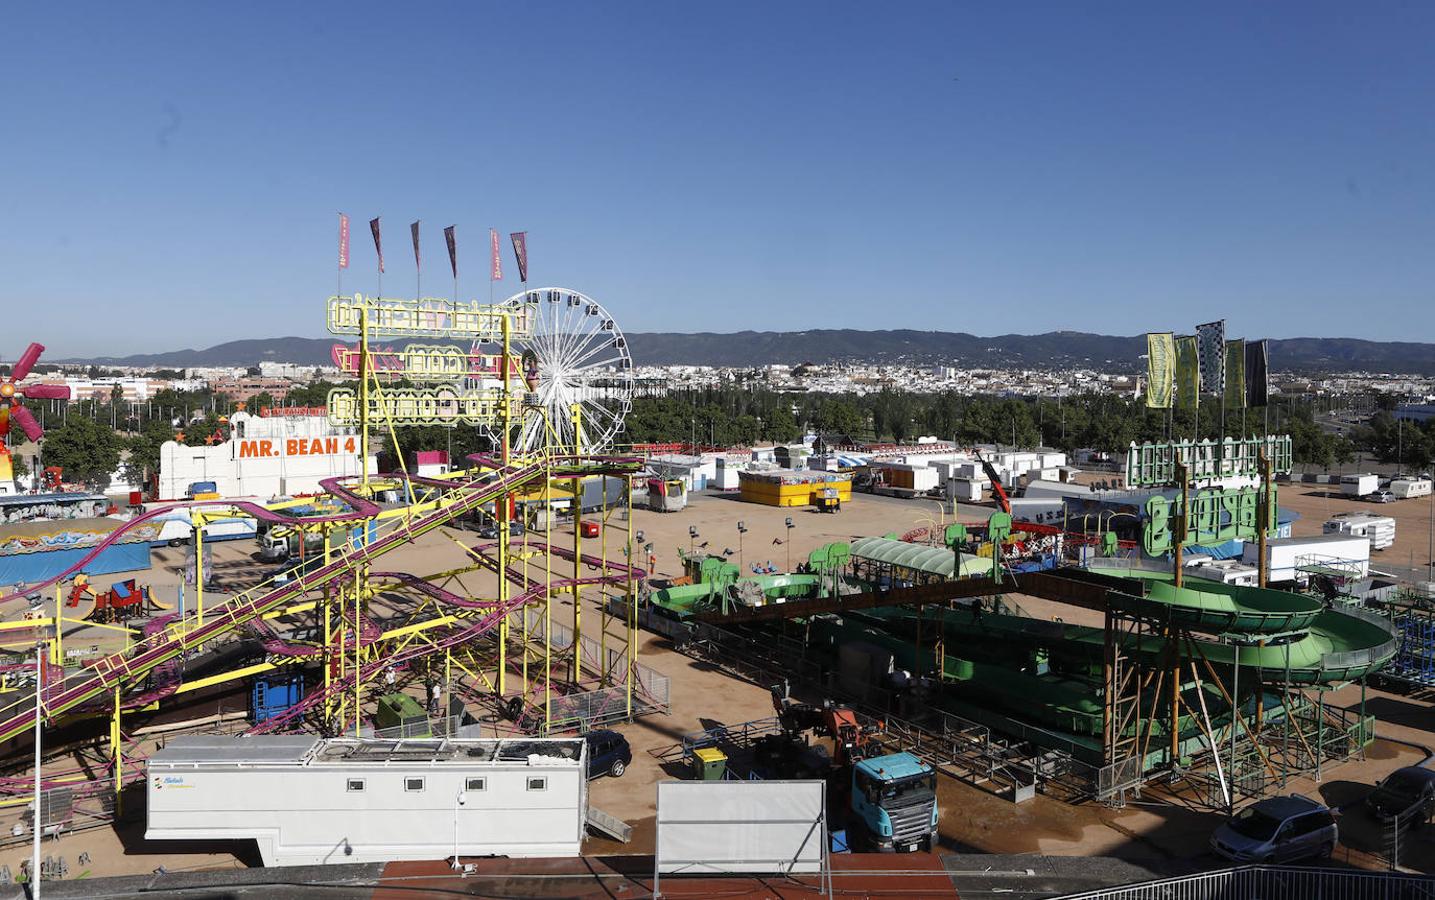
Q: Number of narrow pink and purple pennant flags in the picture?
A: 6